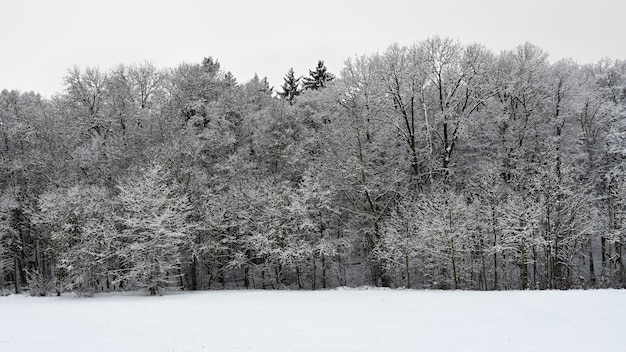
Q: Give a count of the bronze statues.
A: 0